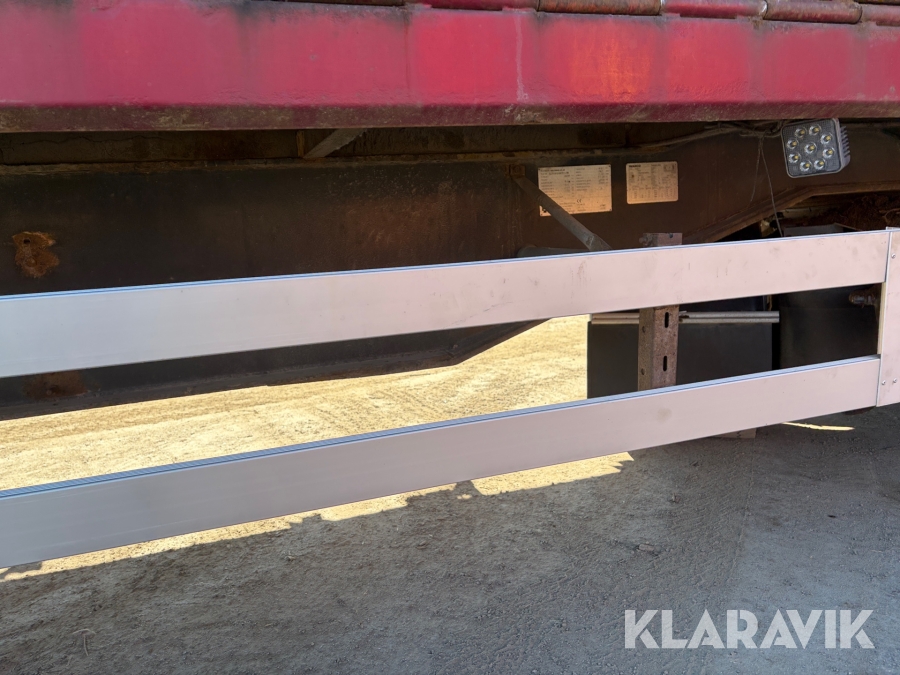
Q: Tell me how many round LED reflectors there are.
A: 9